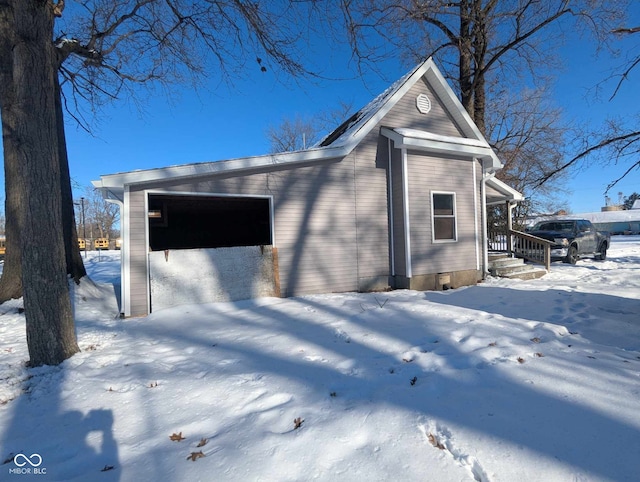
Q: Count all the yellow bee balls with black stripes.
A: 0